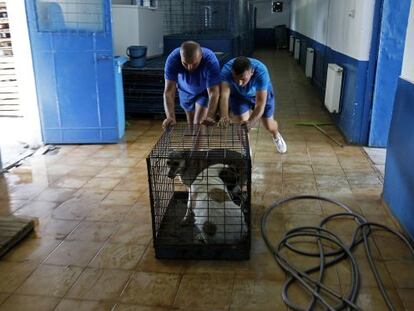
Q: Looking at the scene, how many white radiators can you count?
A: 4